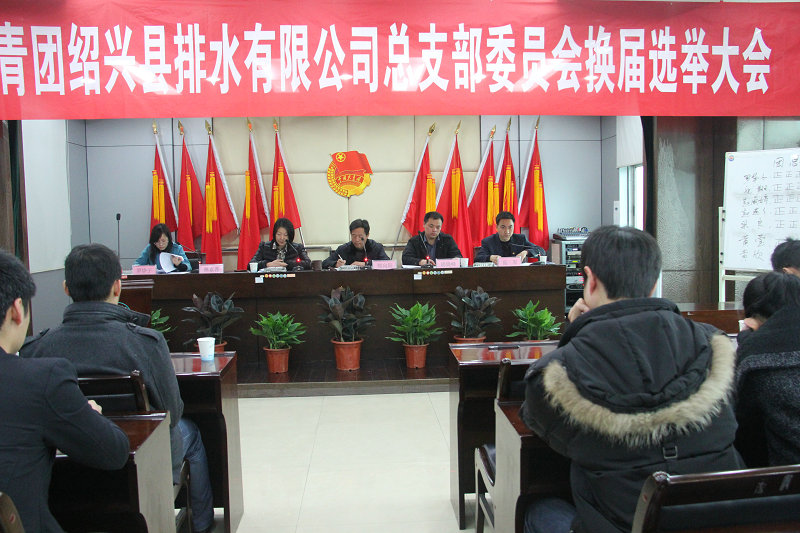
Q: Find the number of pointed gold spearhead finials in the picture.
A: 10